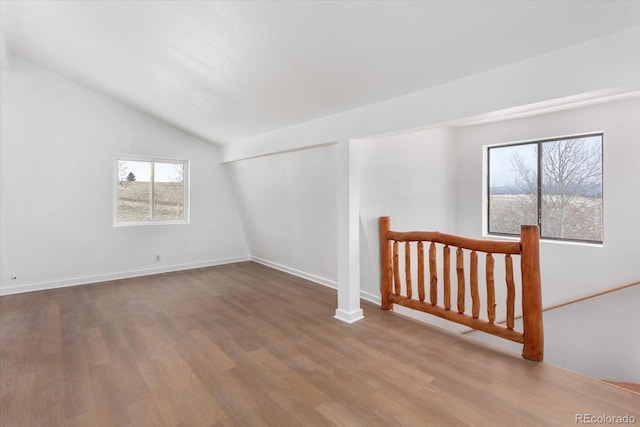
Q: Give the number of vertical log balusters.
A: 9